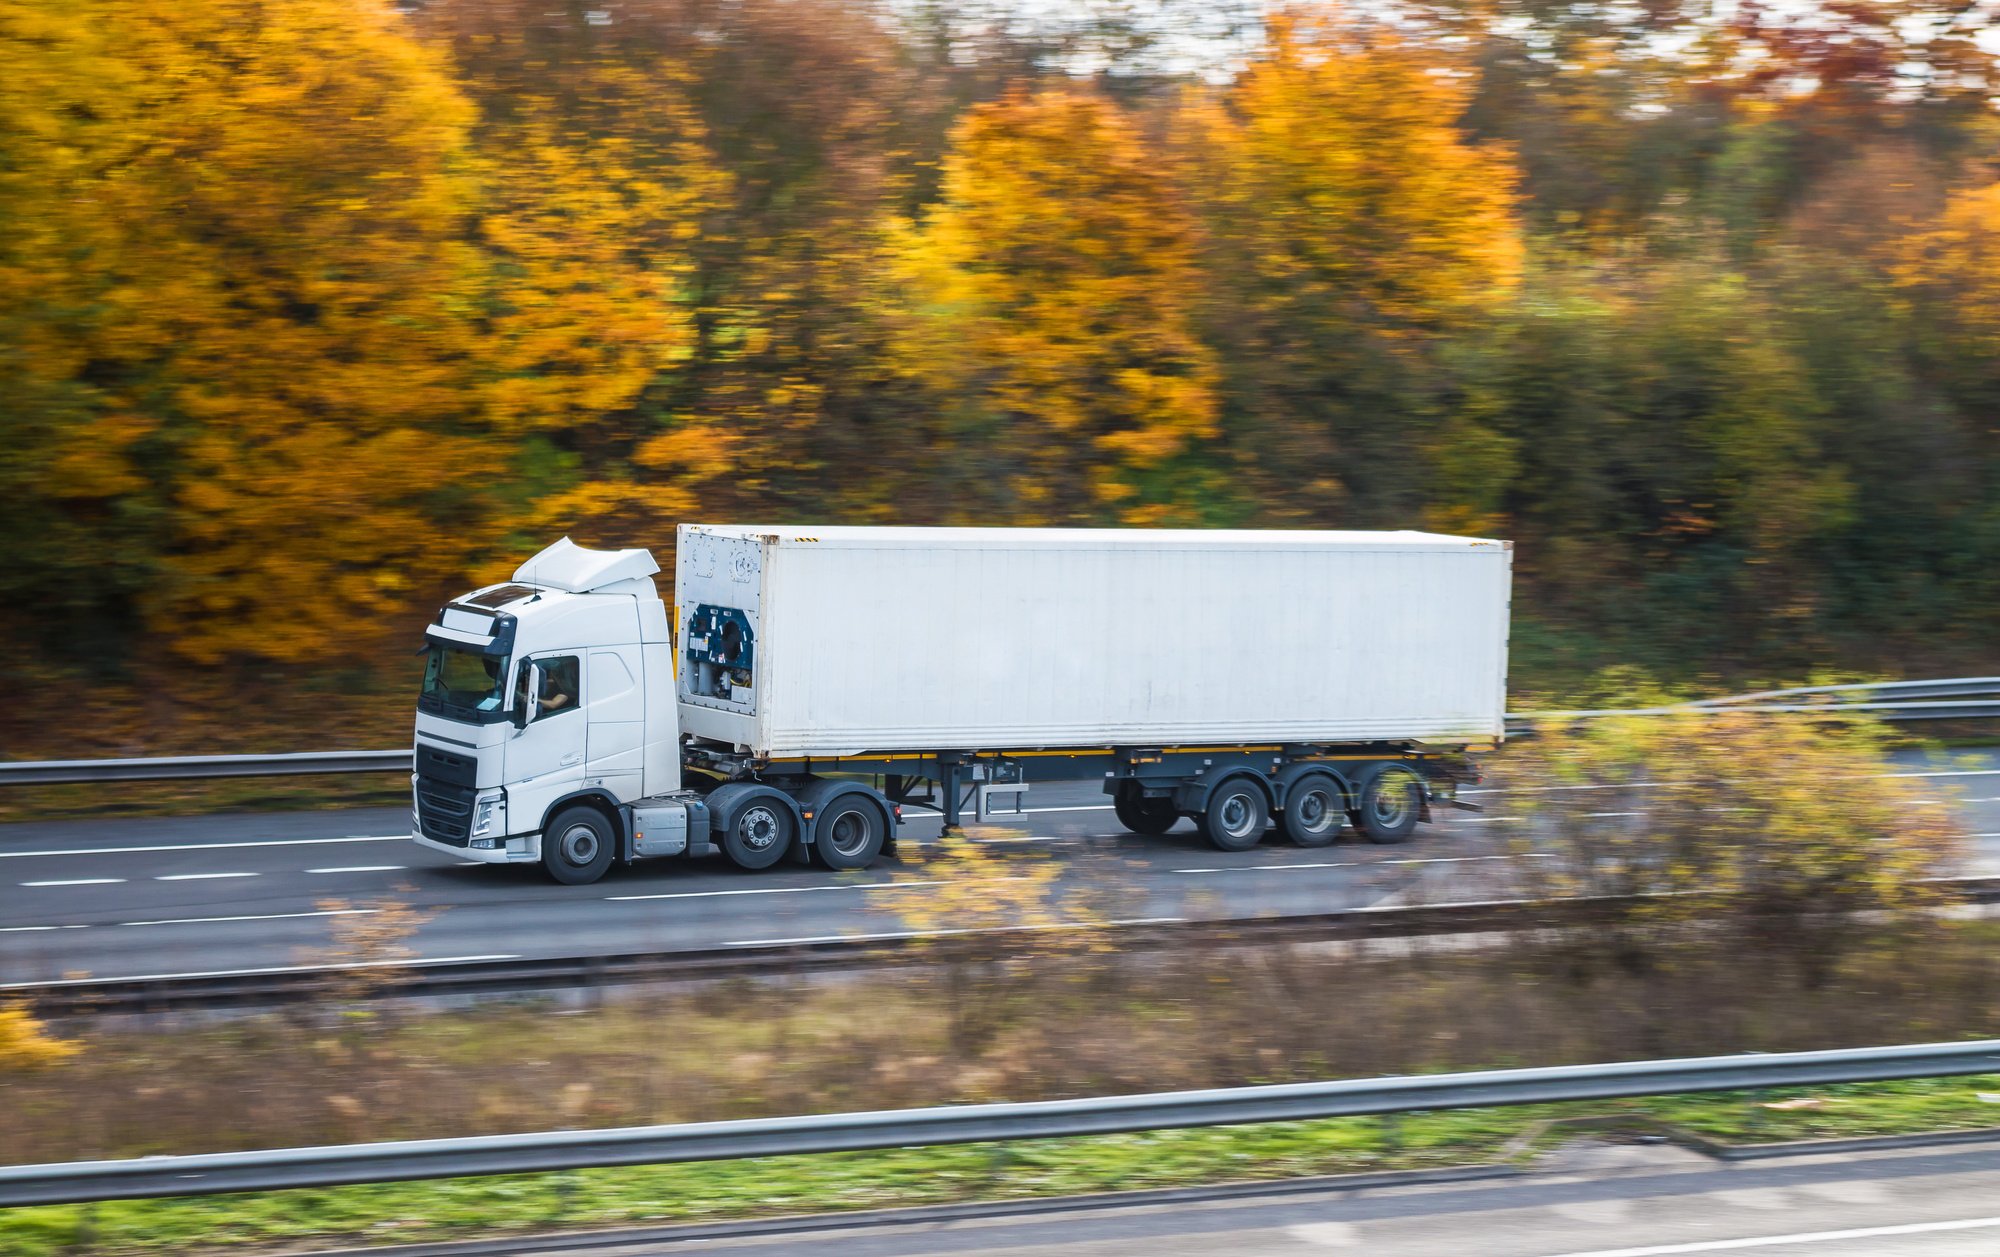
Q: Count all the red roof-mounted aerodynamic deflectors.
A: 0